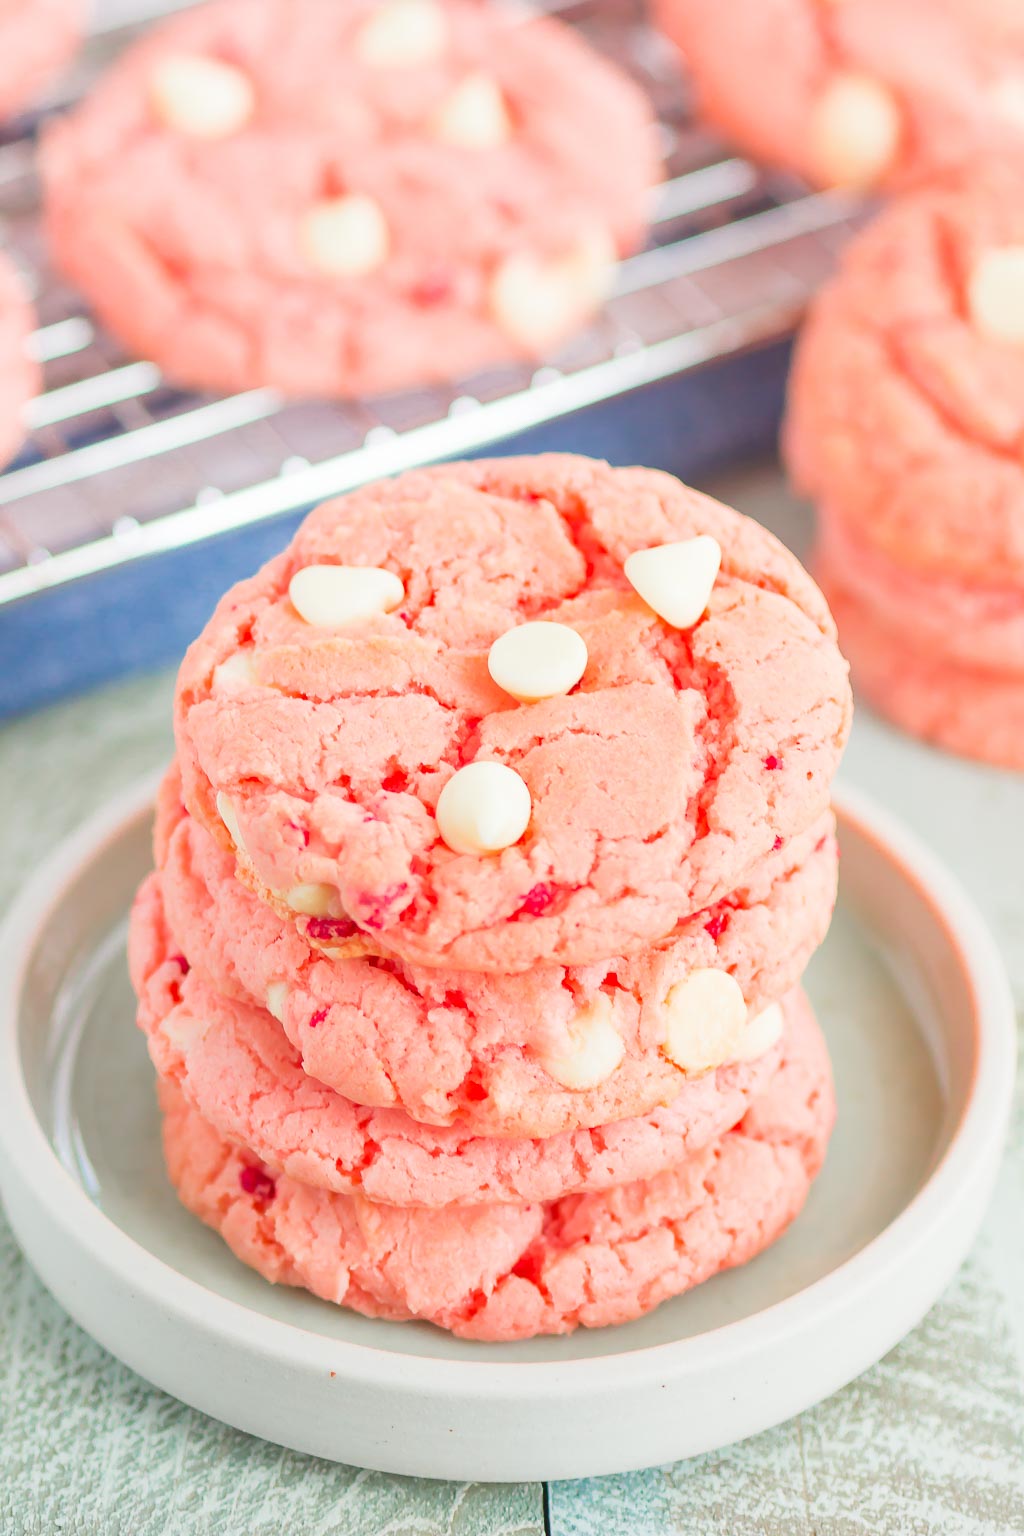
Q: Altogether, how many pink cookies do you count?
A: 11